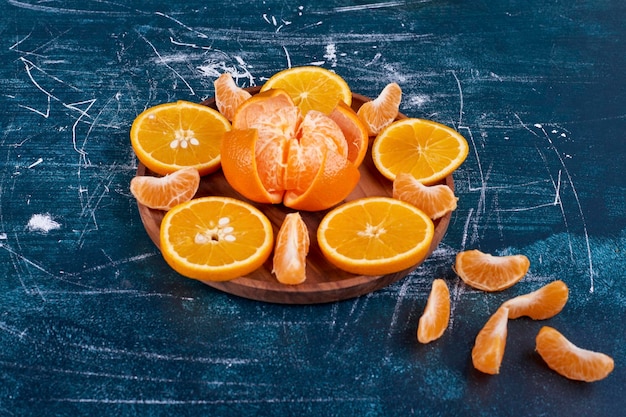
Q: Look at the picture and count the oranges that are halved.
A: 5